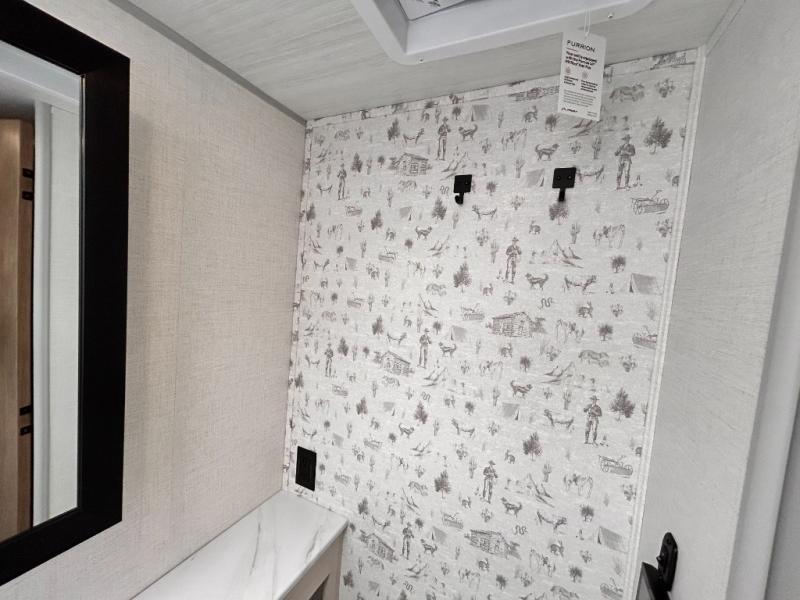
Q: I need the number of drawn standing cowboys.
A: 9